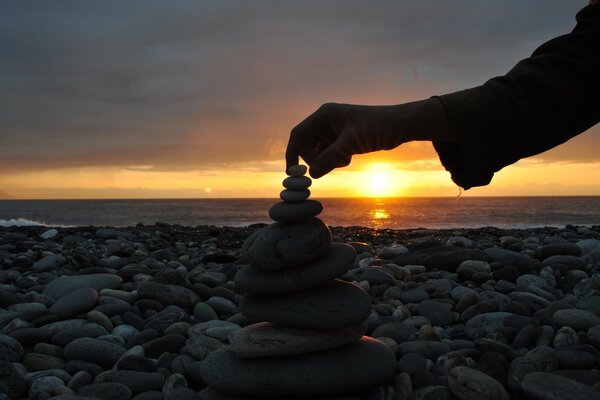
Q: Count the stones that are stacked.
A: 9